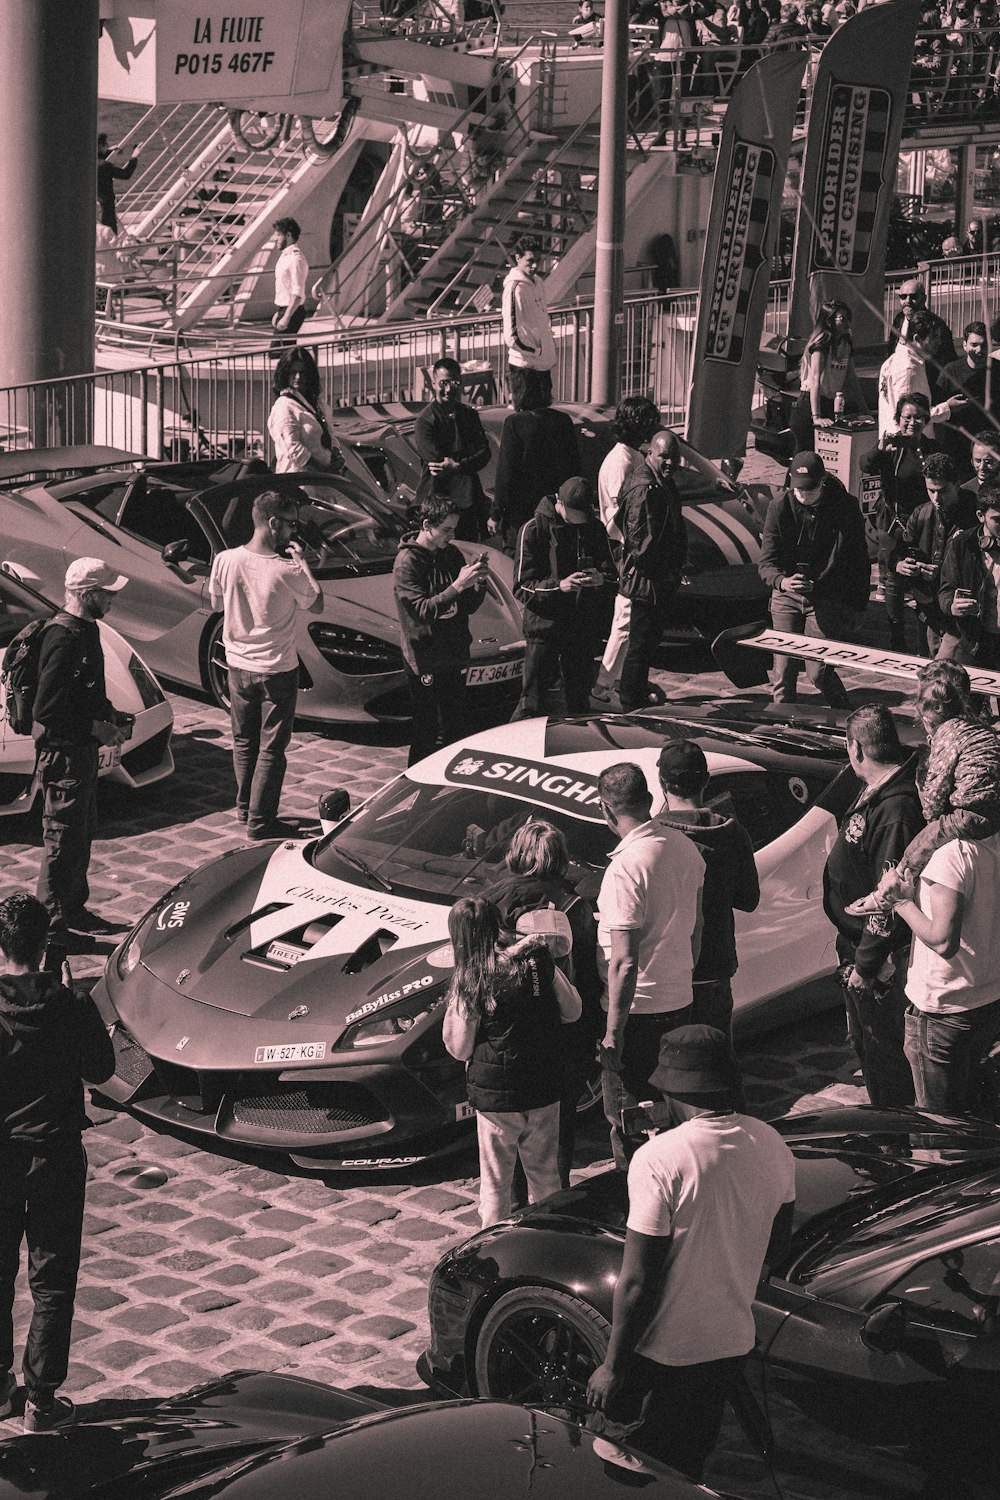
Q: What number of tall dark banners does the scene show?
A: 2